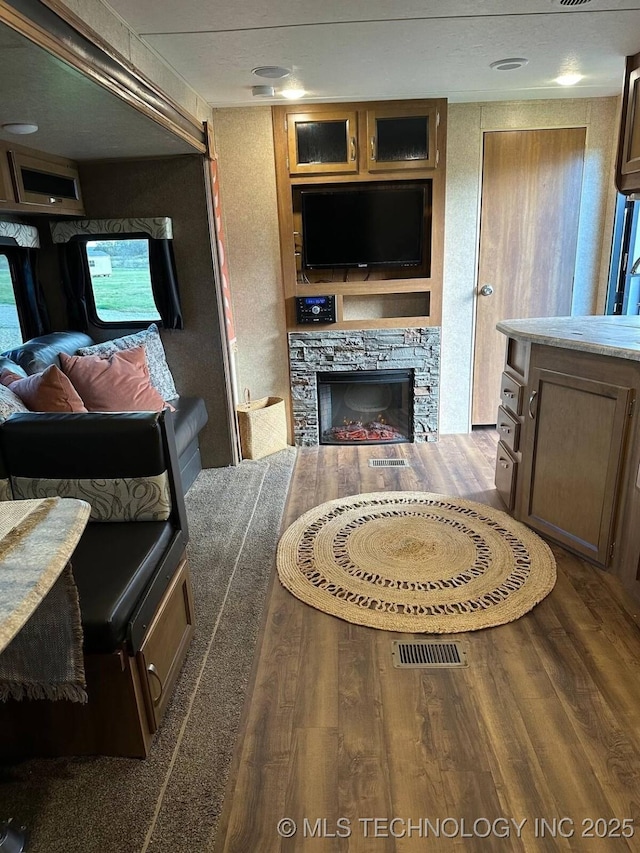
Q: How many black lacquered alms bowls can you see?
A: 0